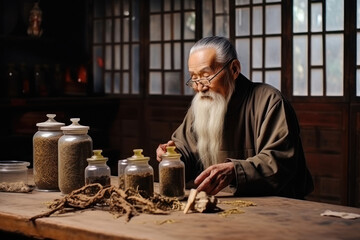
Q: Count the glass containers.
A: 7